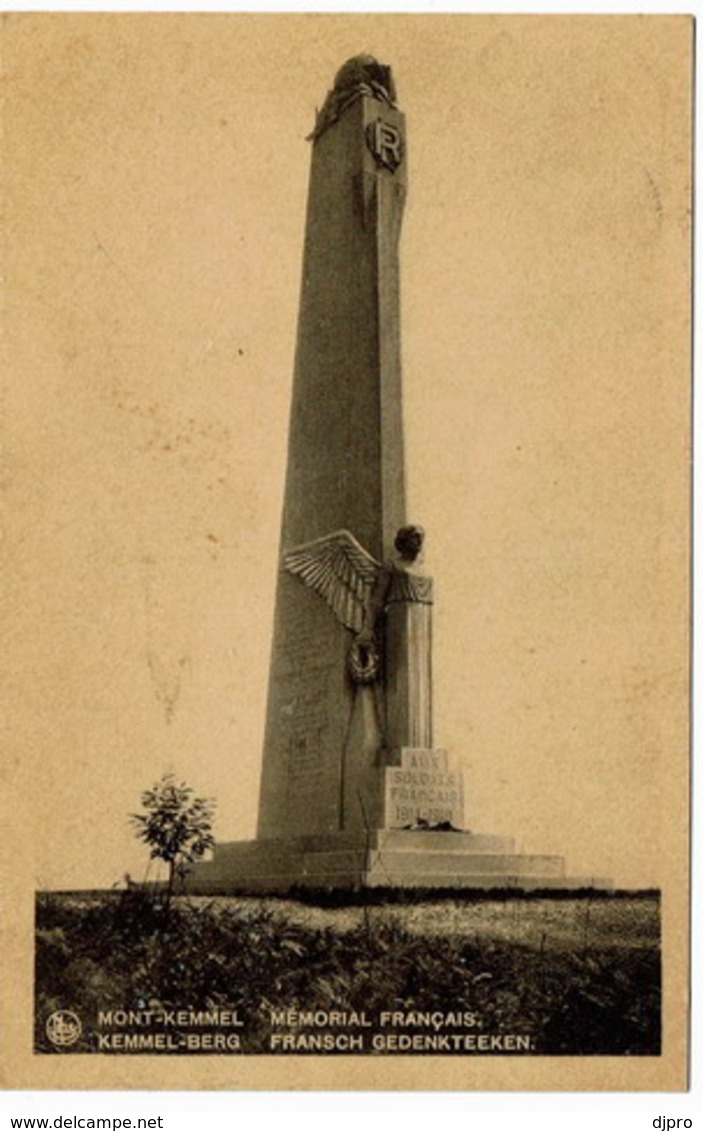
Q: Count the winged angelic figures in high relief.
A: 1